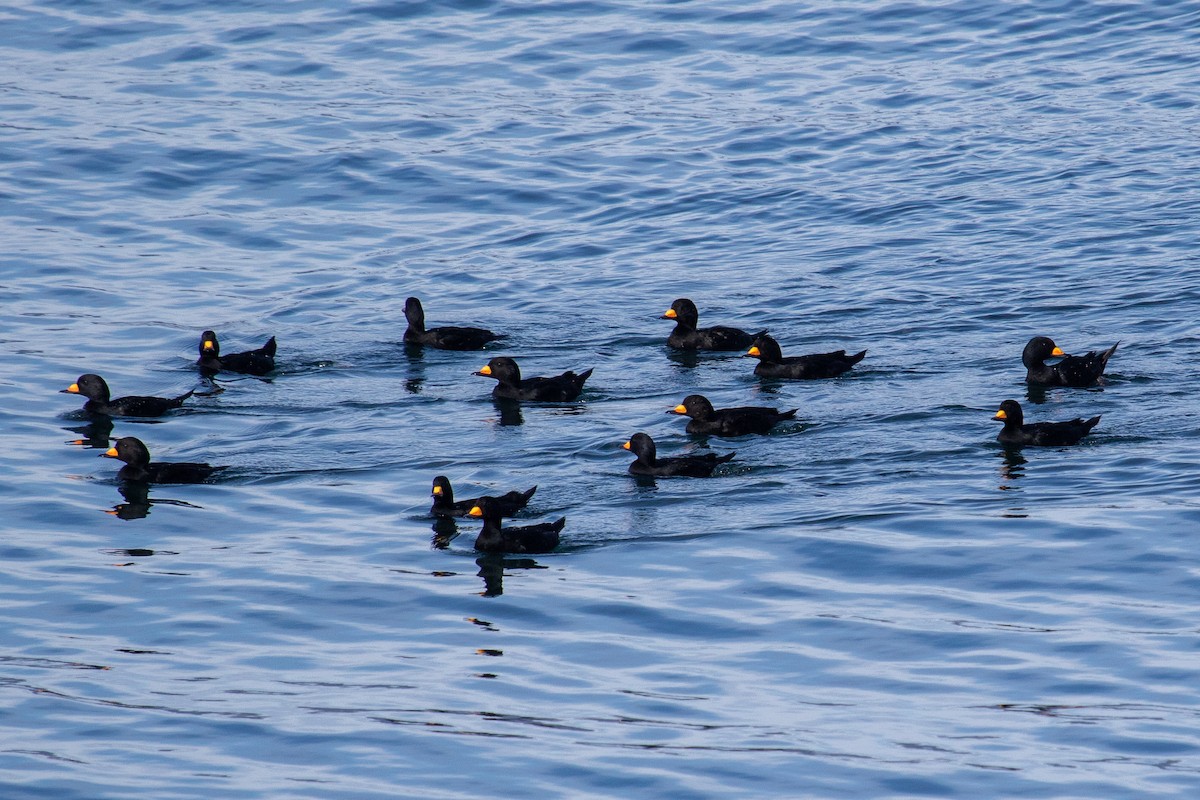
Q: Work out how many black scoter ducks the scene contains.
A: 13